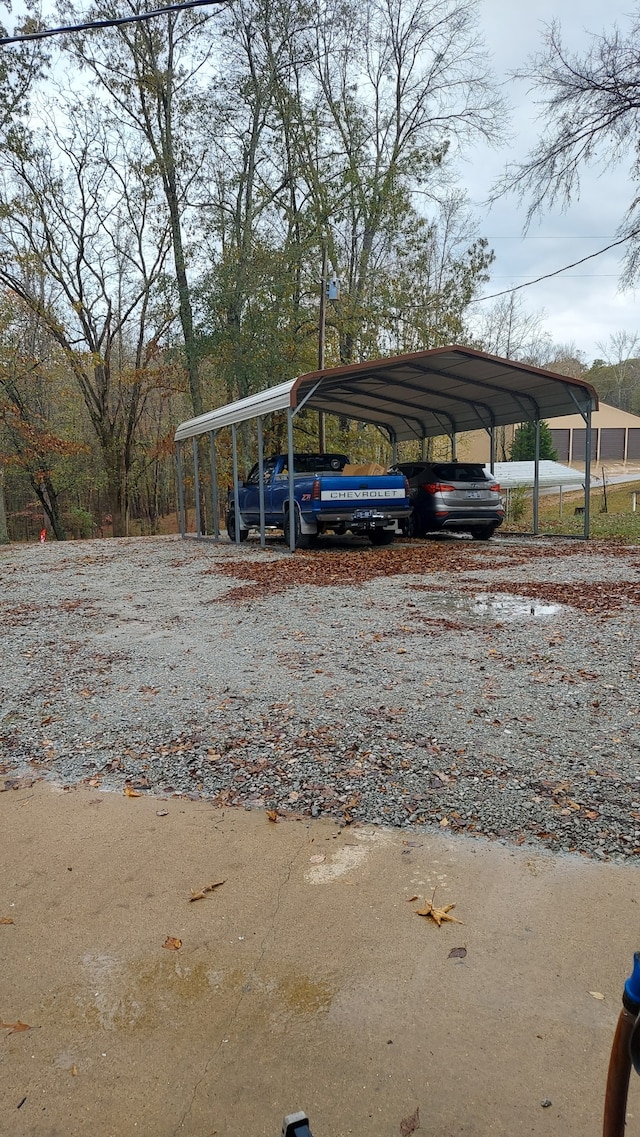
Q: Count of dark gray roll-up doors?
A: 4